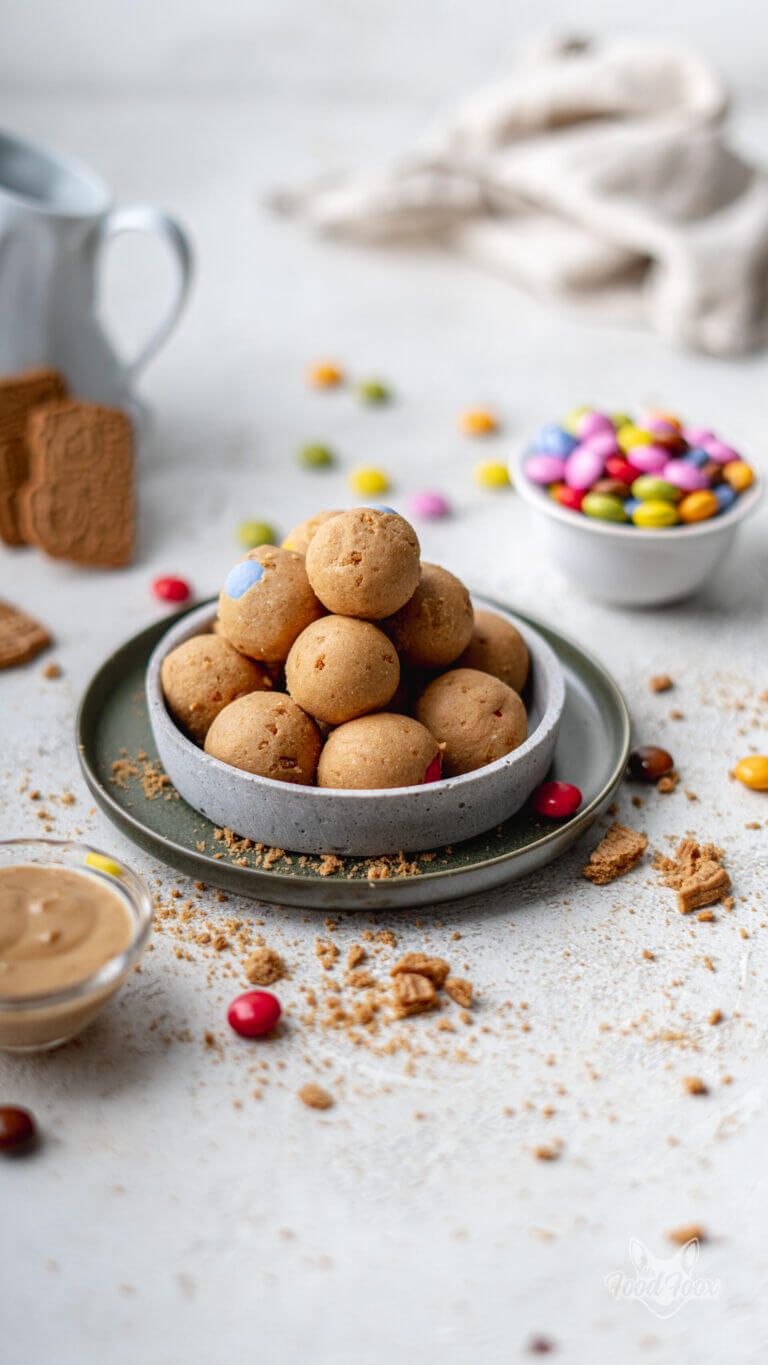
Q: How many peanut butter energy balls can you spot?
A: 10